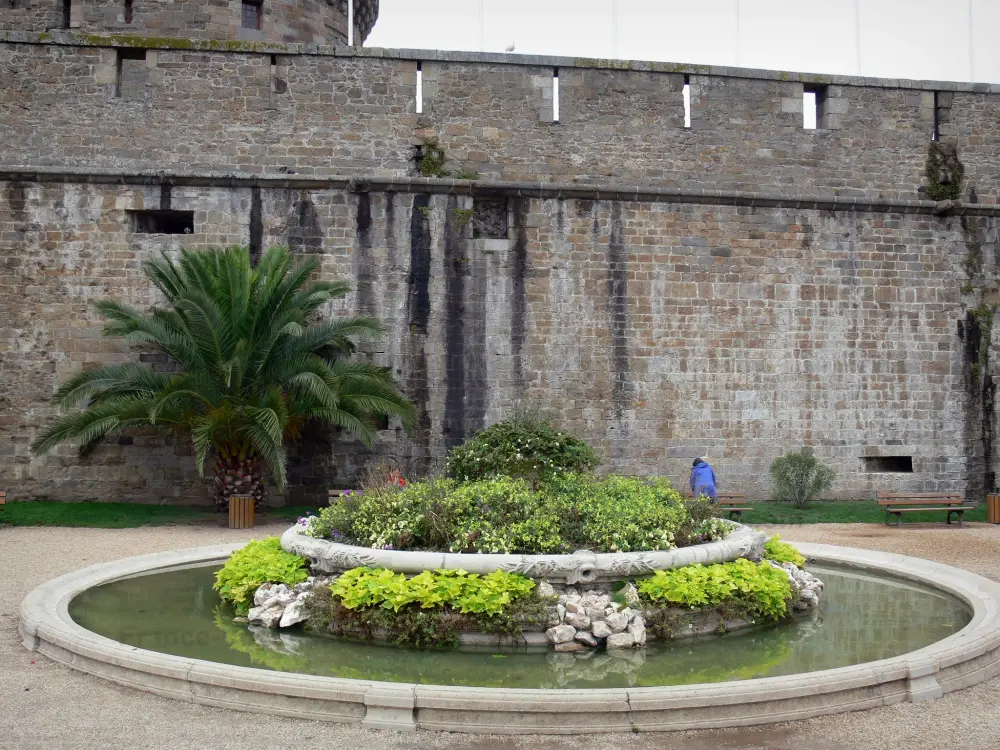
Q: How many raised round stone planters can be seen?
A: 1